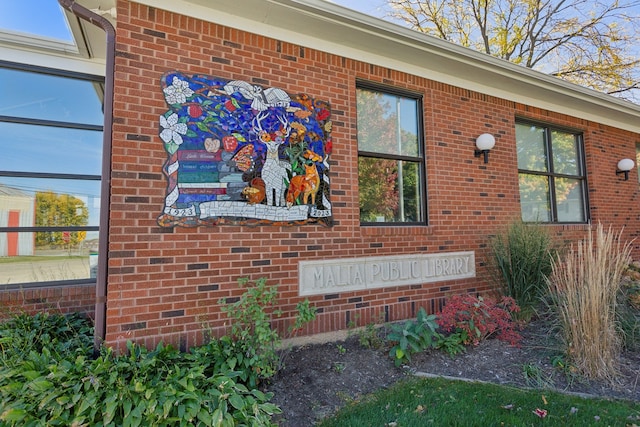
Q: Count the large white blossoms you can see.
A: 2